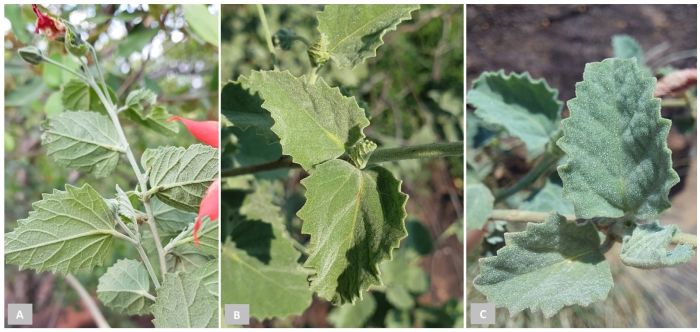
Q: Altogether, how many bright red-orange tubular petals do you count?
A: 2